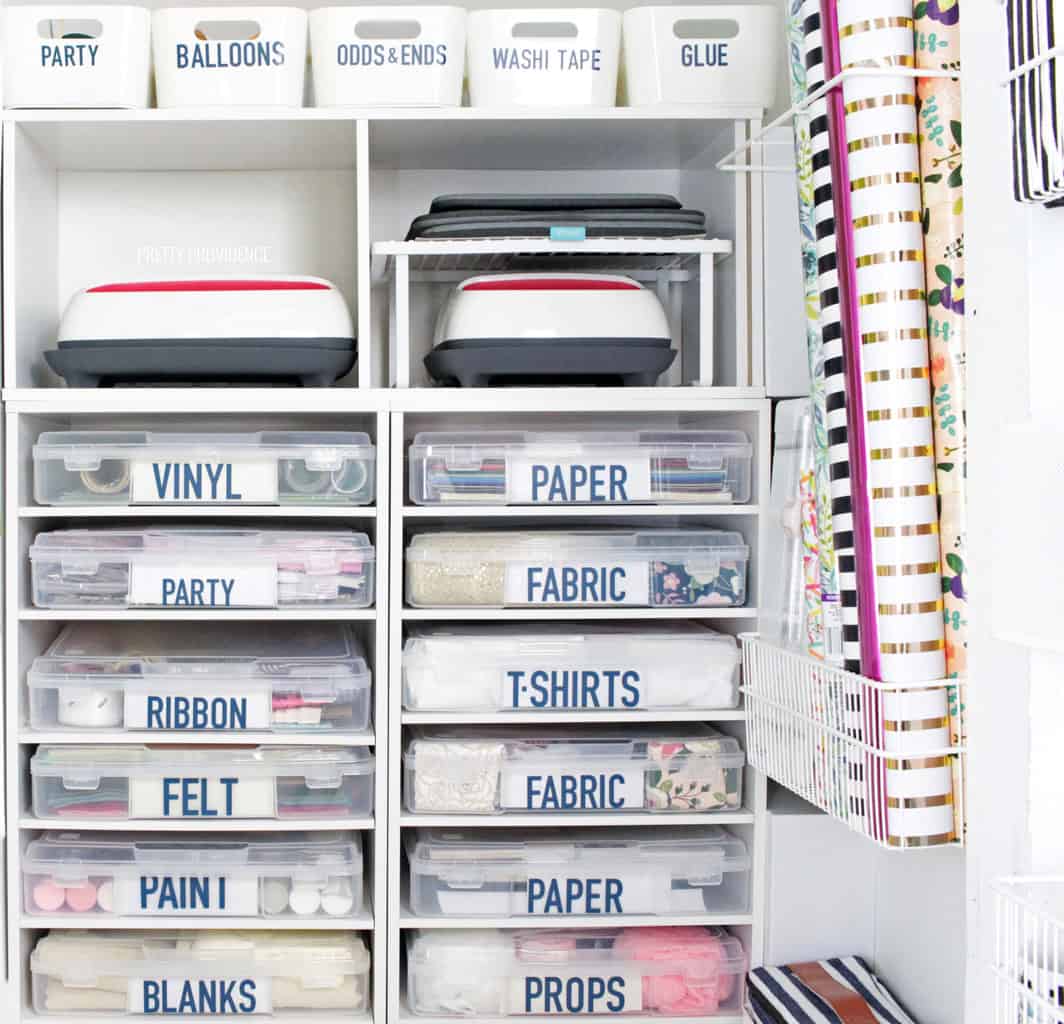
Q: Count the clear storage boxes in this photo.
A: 12